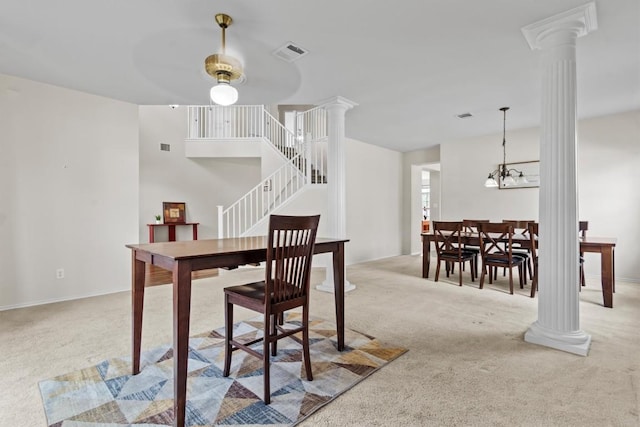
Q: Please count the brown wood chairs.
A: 7